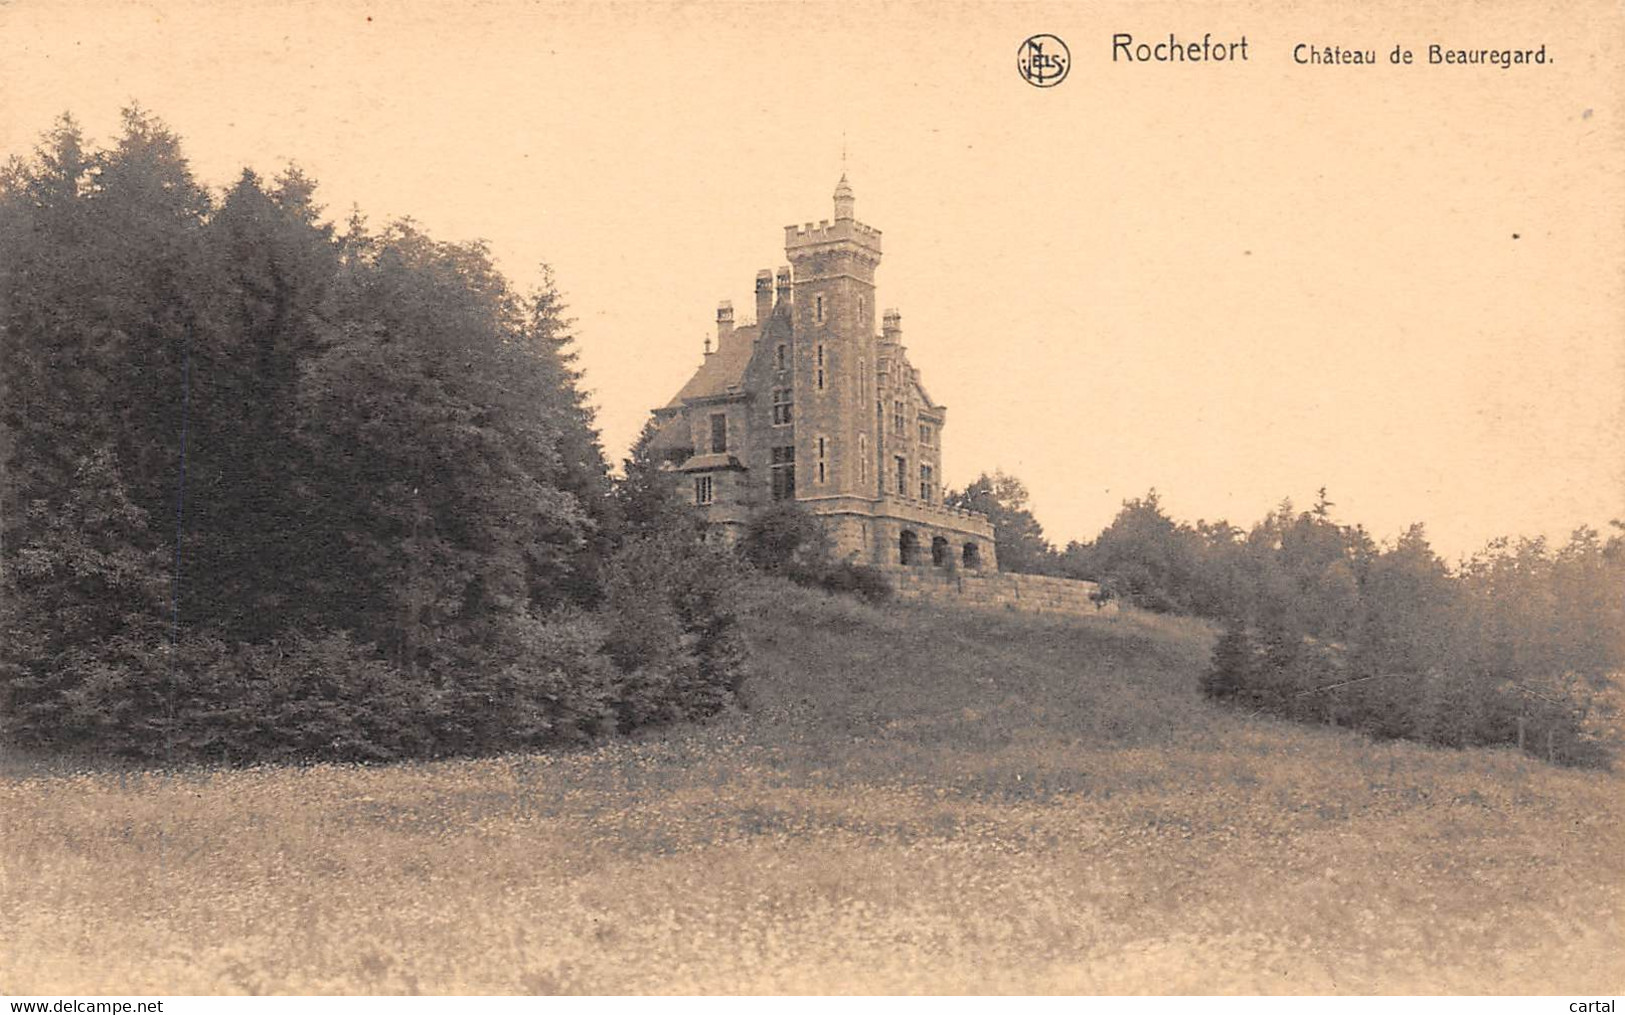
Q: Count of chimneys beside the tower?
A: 4